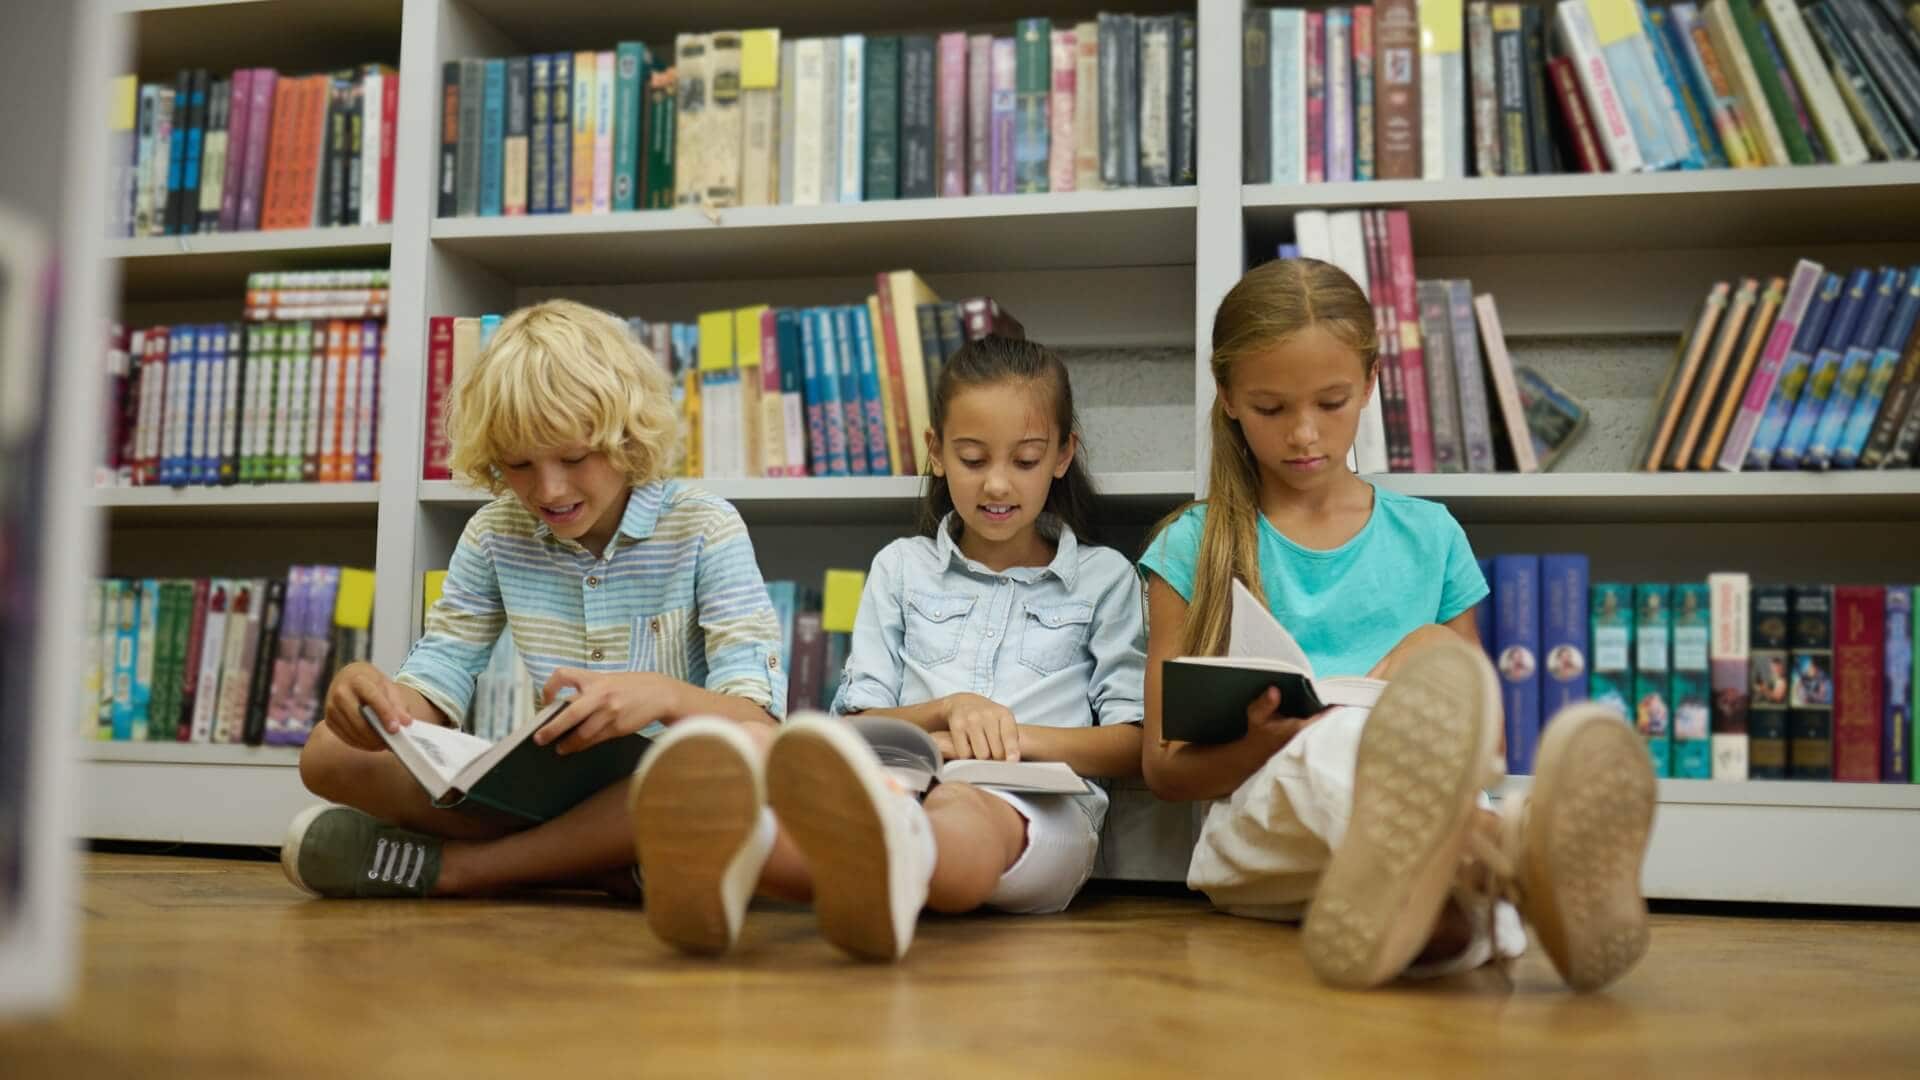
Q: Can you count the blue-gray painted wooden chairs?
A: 0